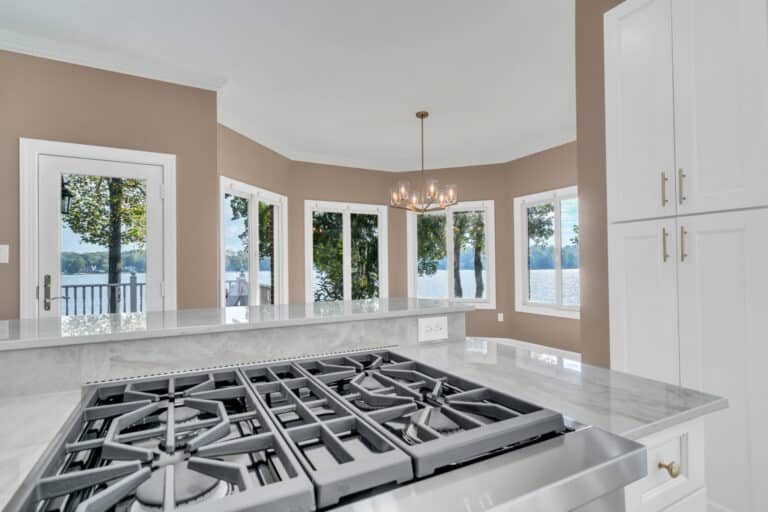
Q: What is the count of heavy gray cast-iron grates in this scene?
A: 3